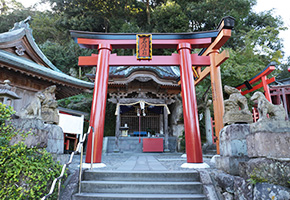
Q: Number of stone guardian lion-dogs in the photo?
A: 4